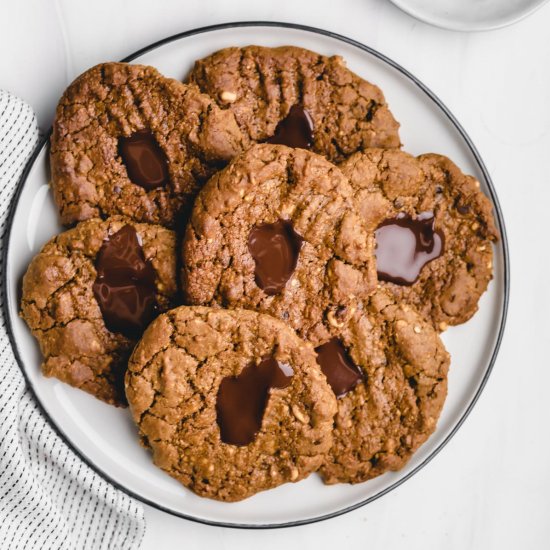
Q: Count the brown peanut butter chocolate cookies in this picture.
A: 7